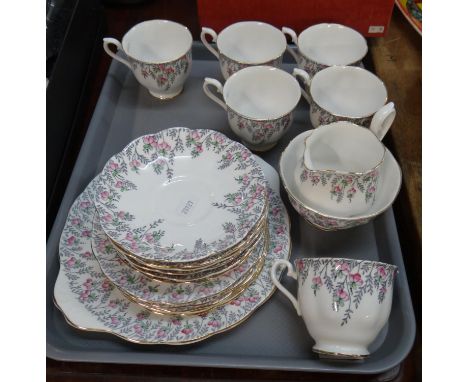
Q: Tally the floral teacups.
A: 6